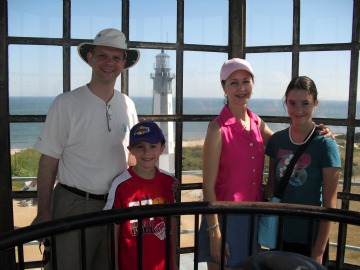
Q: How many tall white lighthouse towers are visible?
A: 1